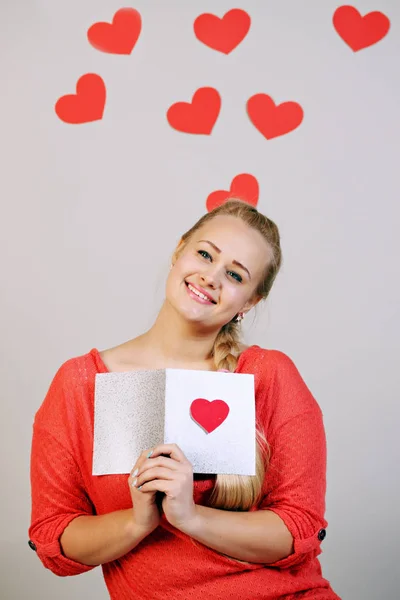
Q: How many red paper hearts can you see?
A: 8